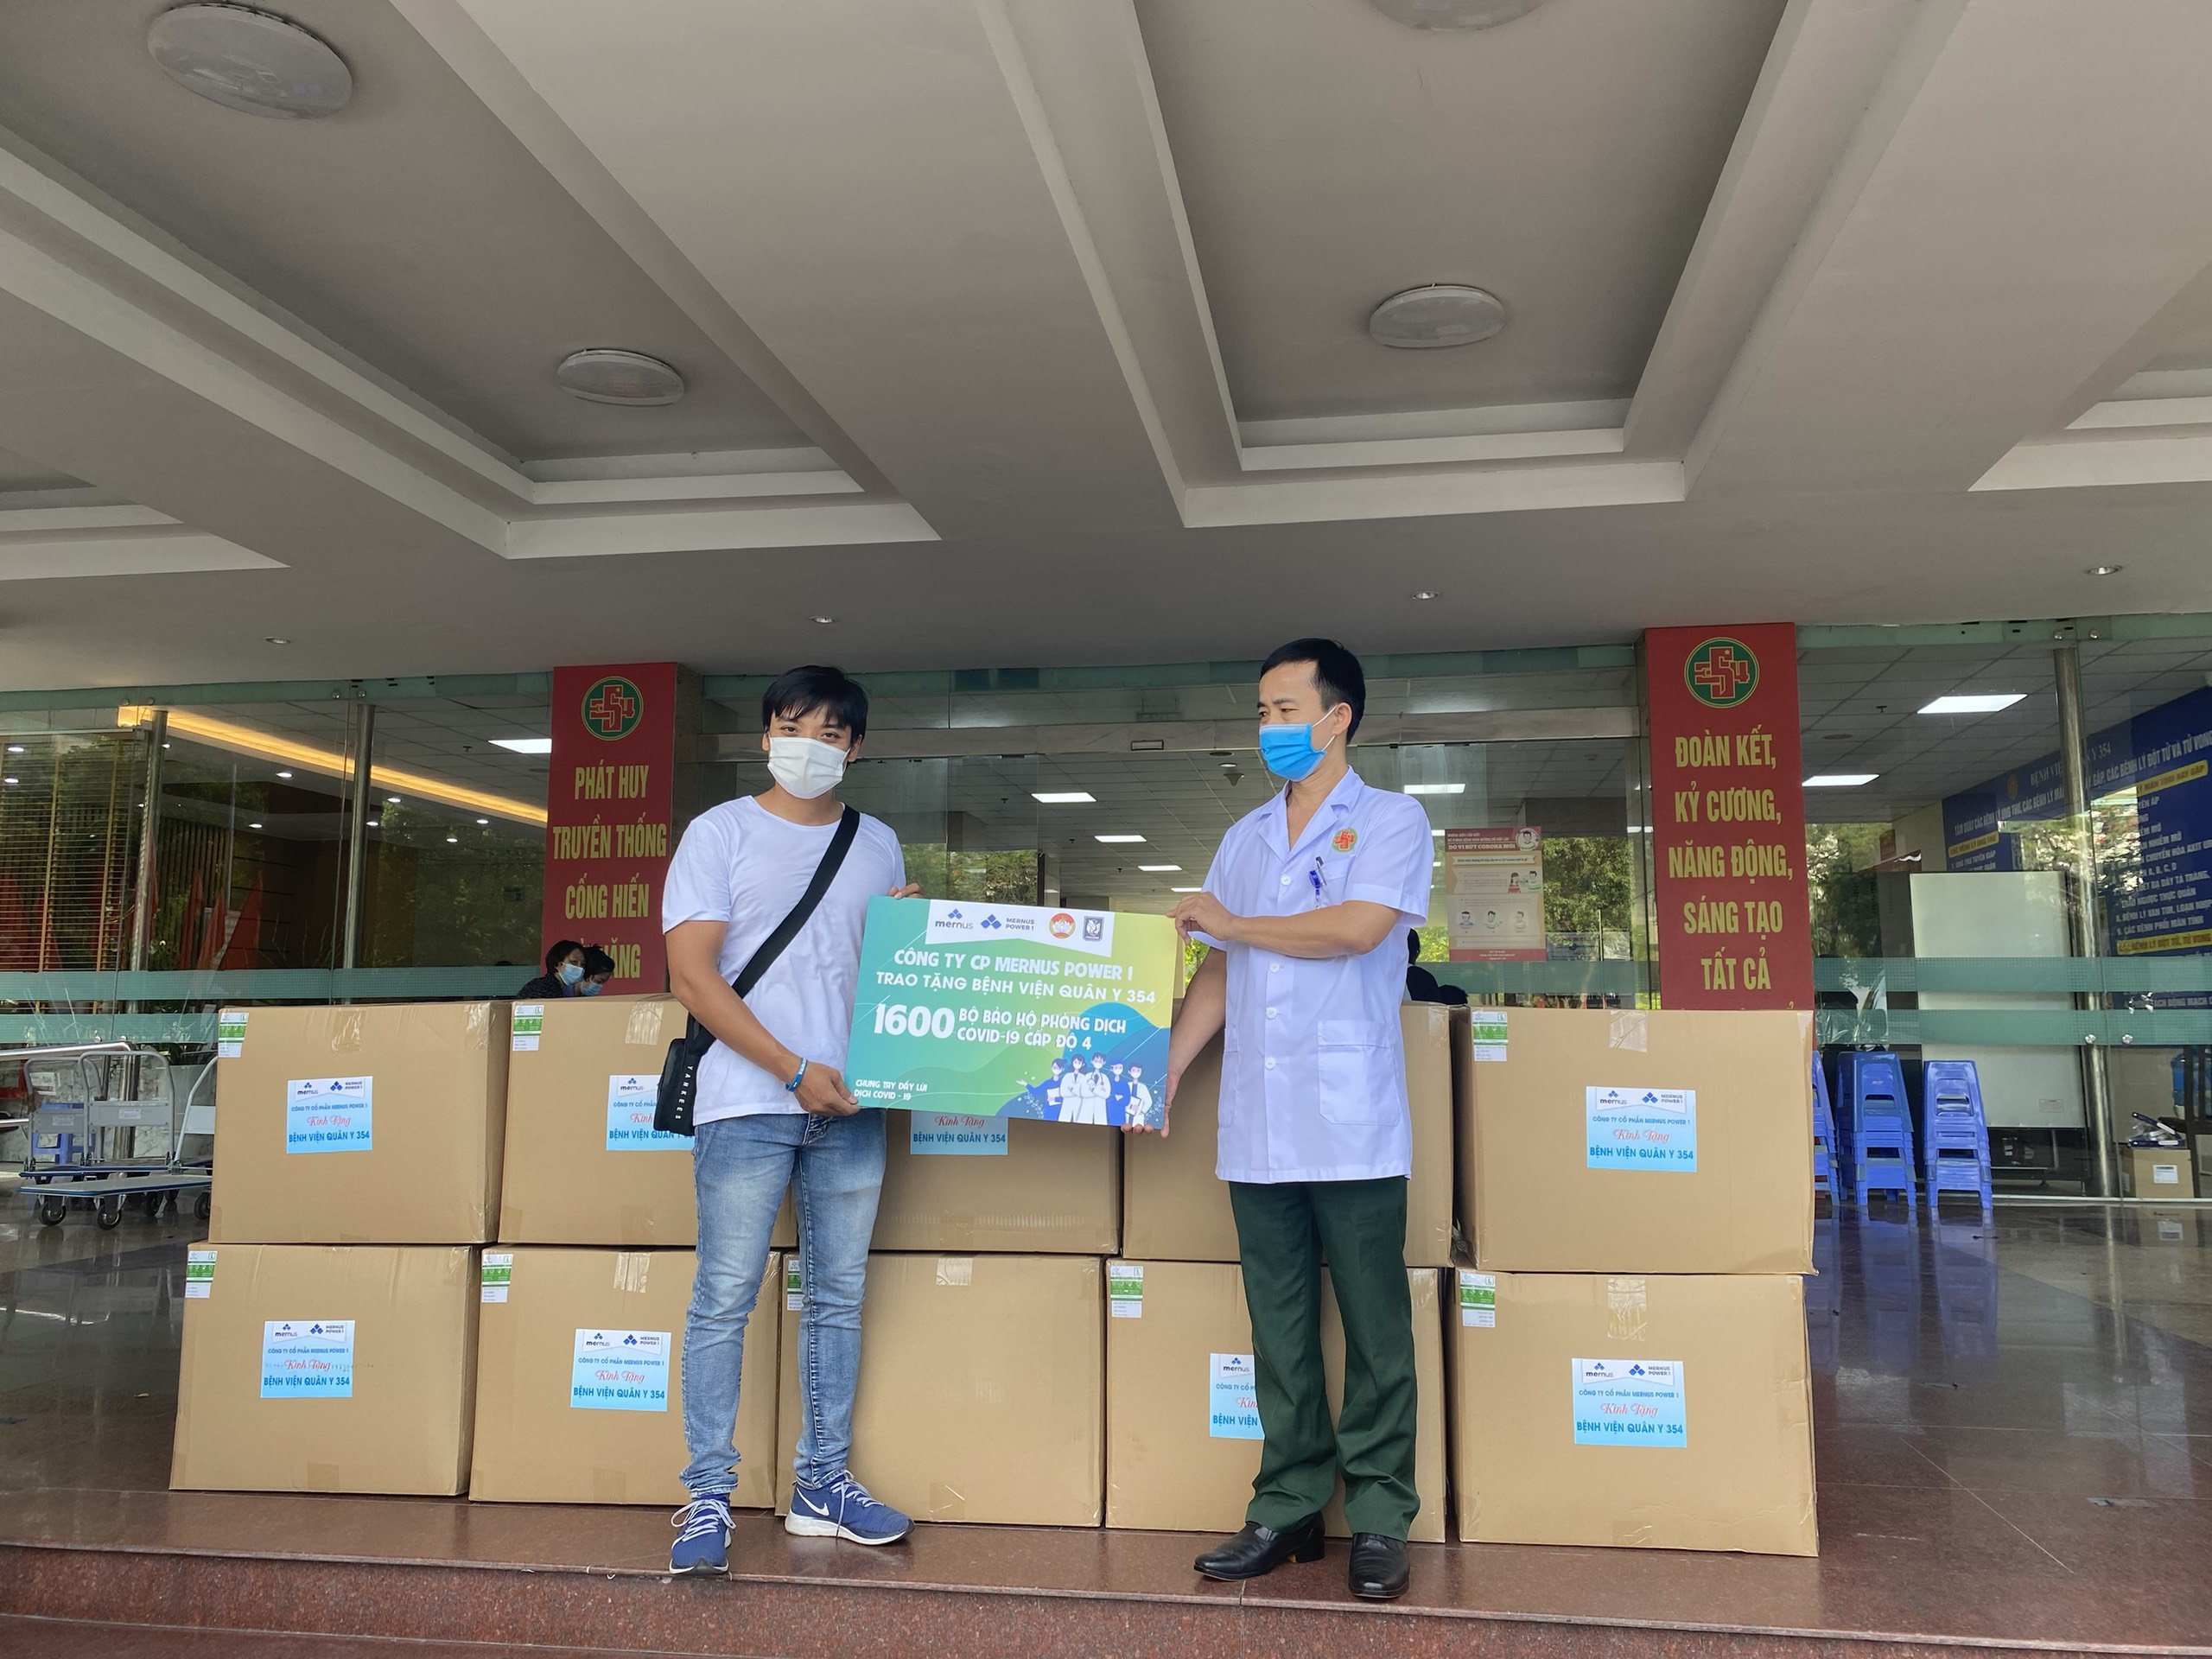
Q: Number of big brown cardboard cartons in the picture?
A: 10